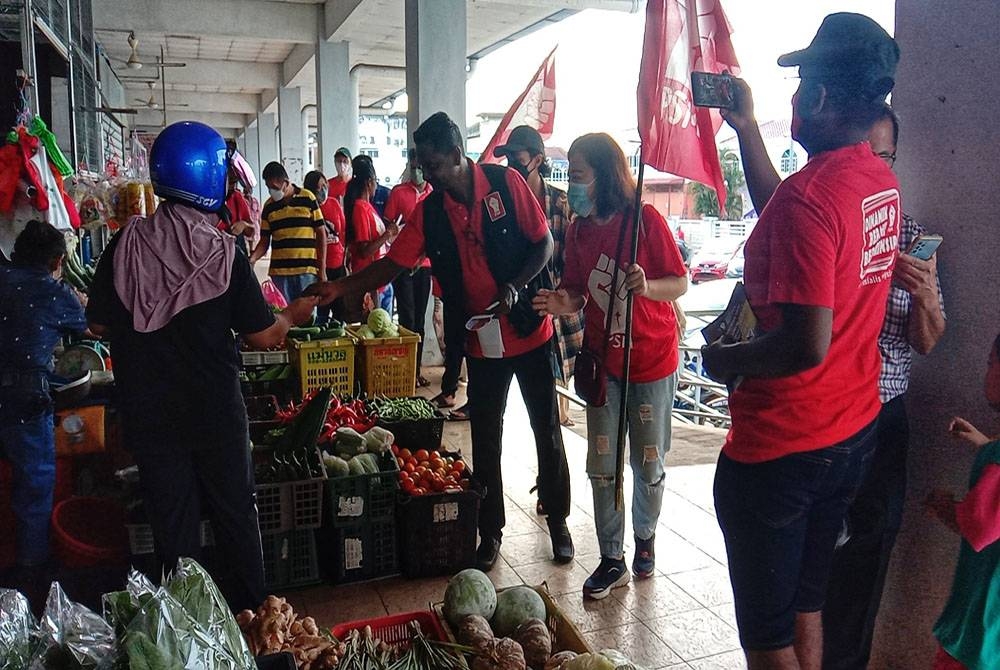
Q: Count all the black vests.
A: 1